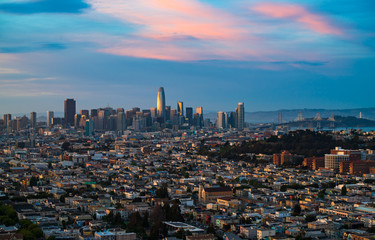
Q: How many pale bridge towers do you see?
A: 5